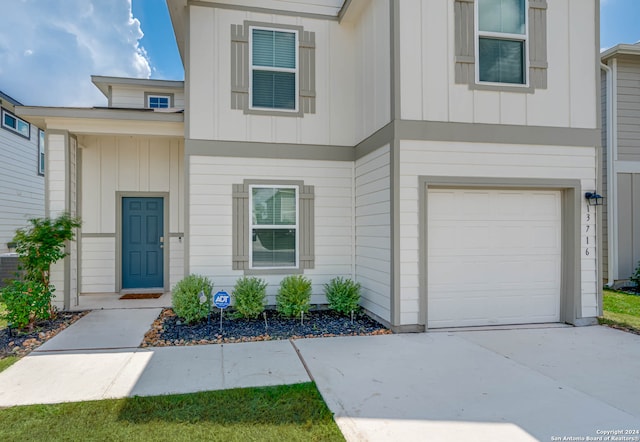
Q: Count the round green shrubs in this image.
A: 4